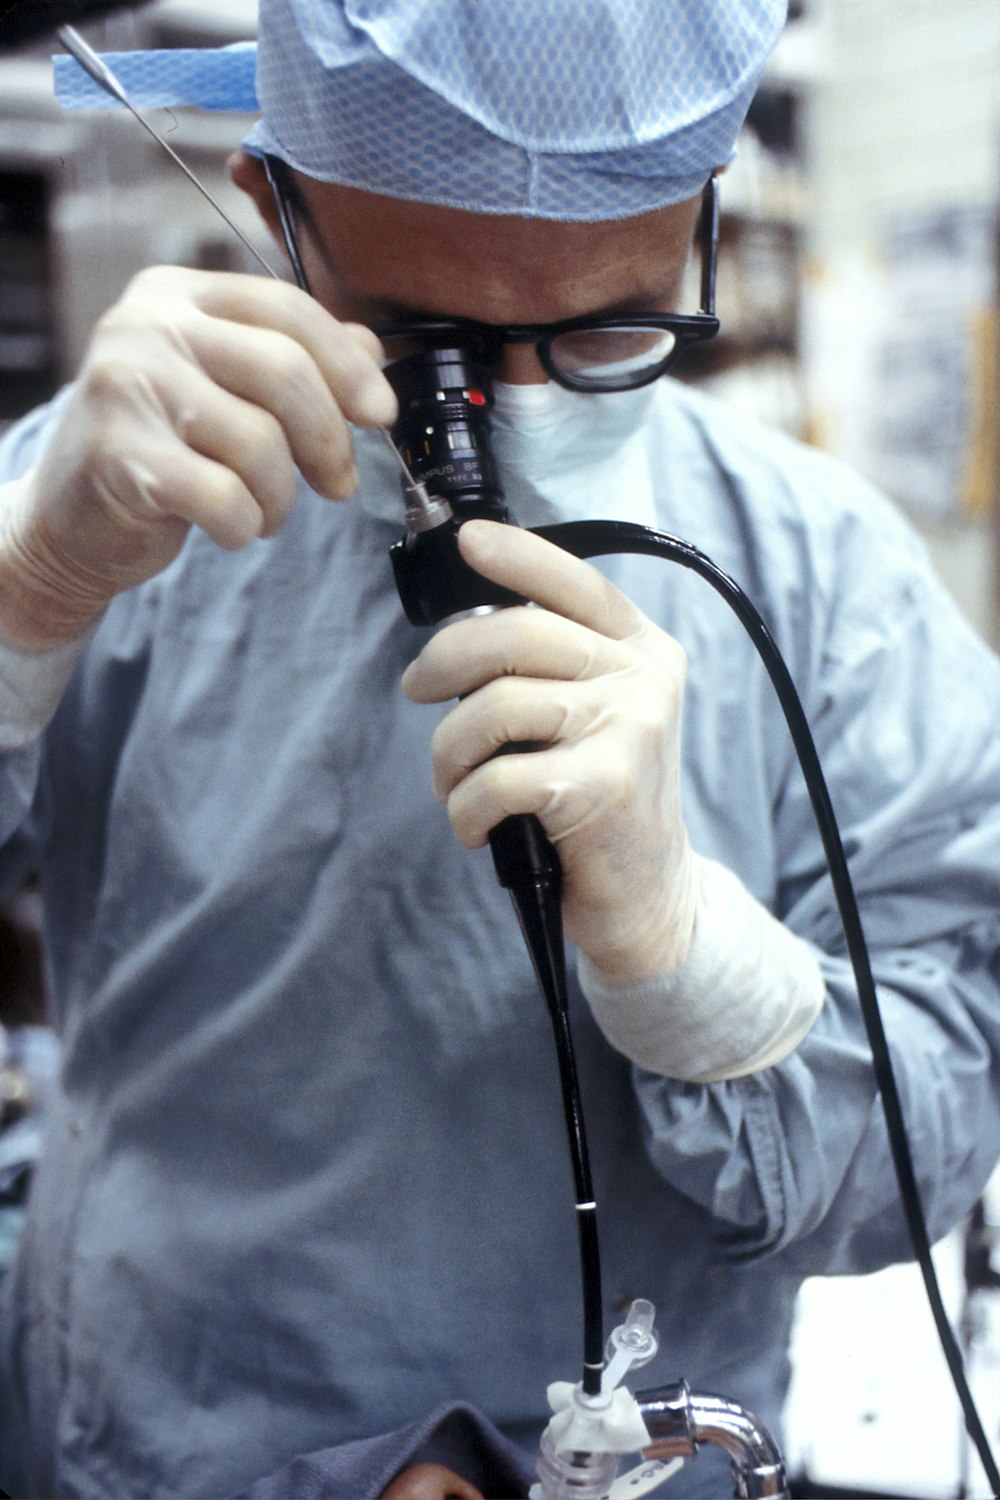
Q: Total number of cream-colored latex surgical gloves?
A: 2